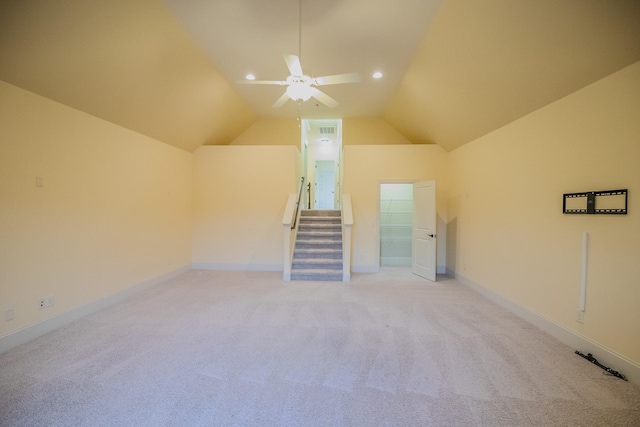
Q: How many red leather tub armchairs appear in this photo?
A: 0